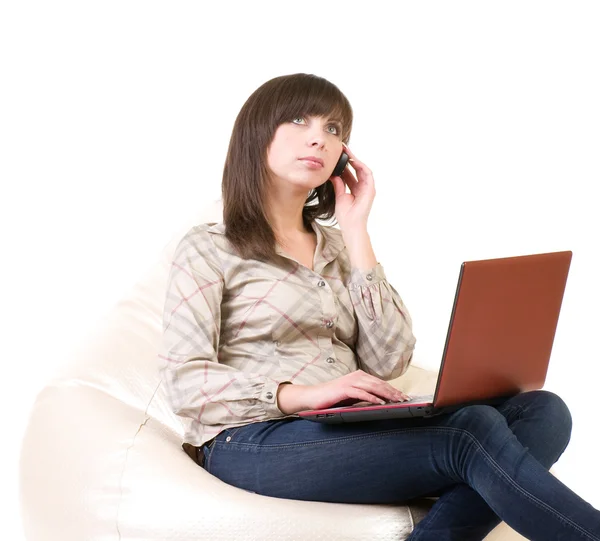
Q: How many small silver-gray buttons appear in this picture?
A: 5